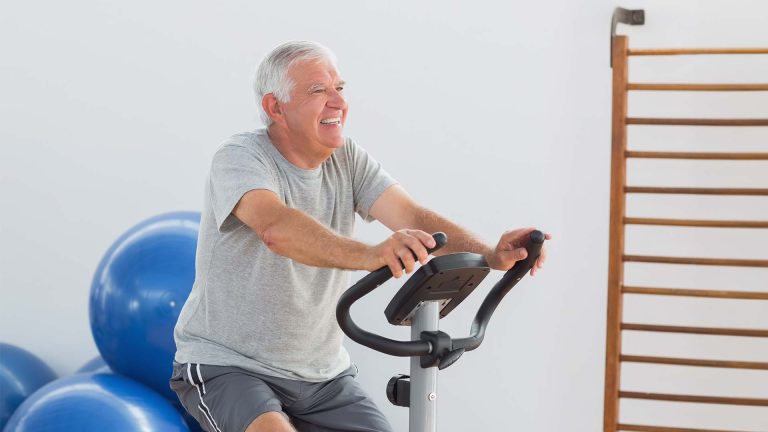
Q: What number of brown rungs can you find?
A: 12